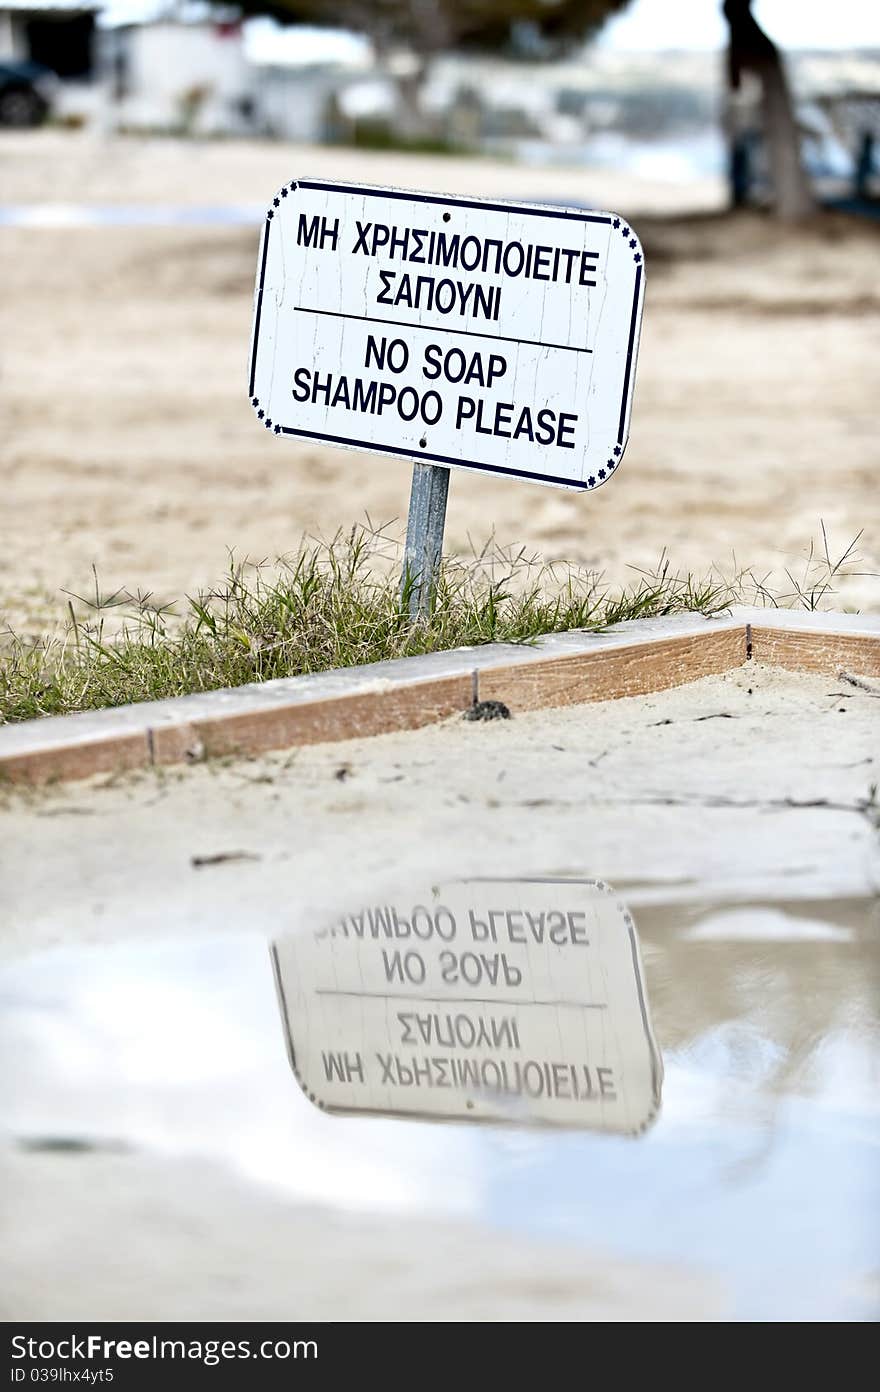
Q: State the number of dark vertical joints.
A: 3